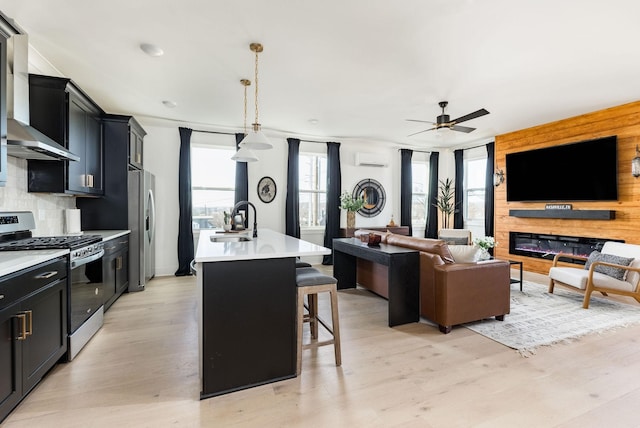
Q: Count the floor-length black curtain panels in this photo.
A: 8